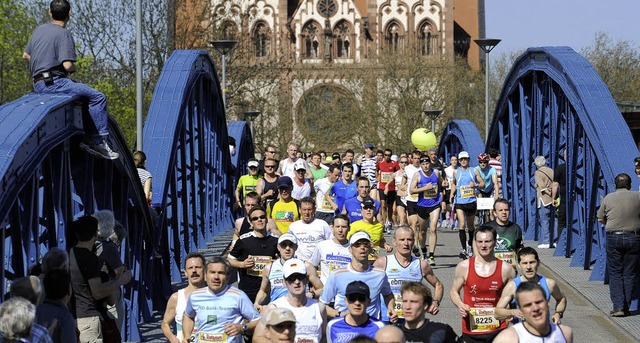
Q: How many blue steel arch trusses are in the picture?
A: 5